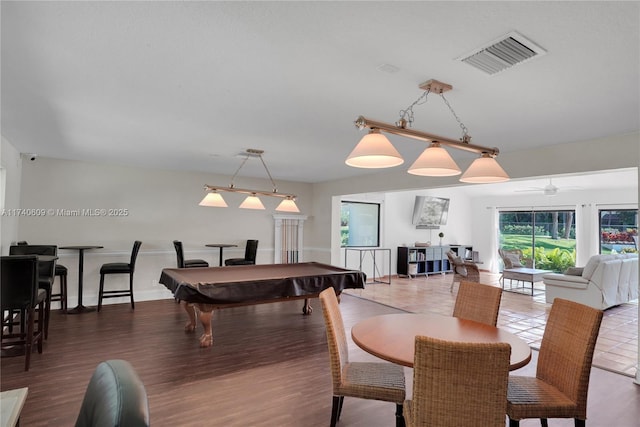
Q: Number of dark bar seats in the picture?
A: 6